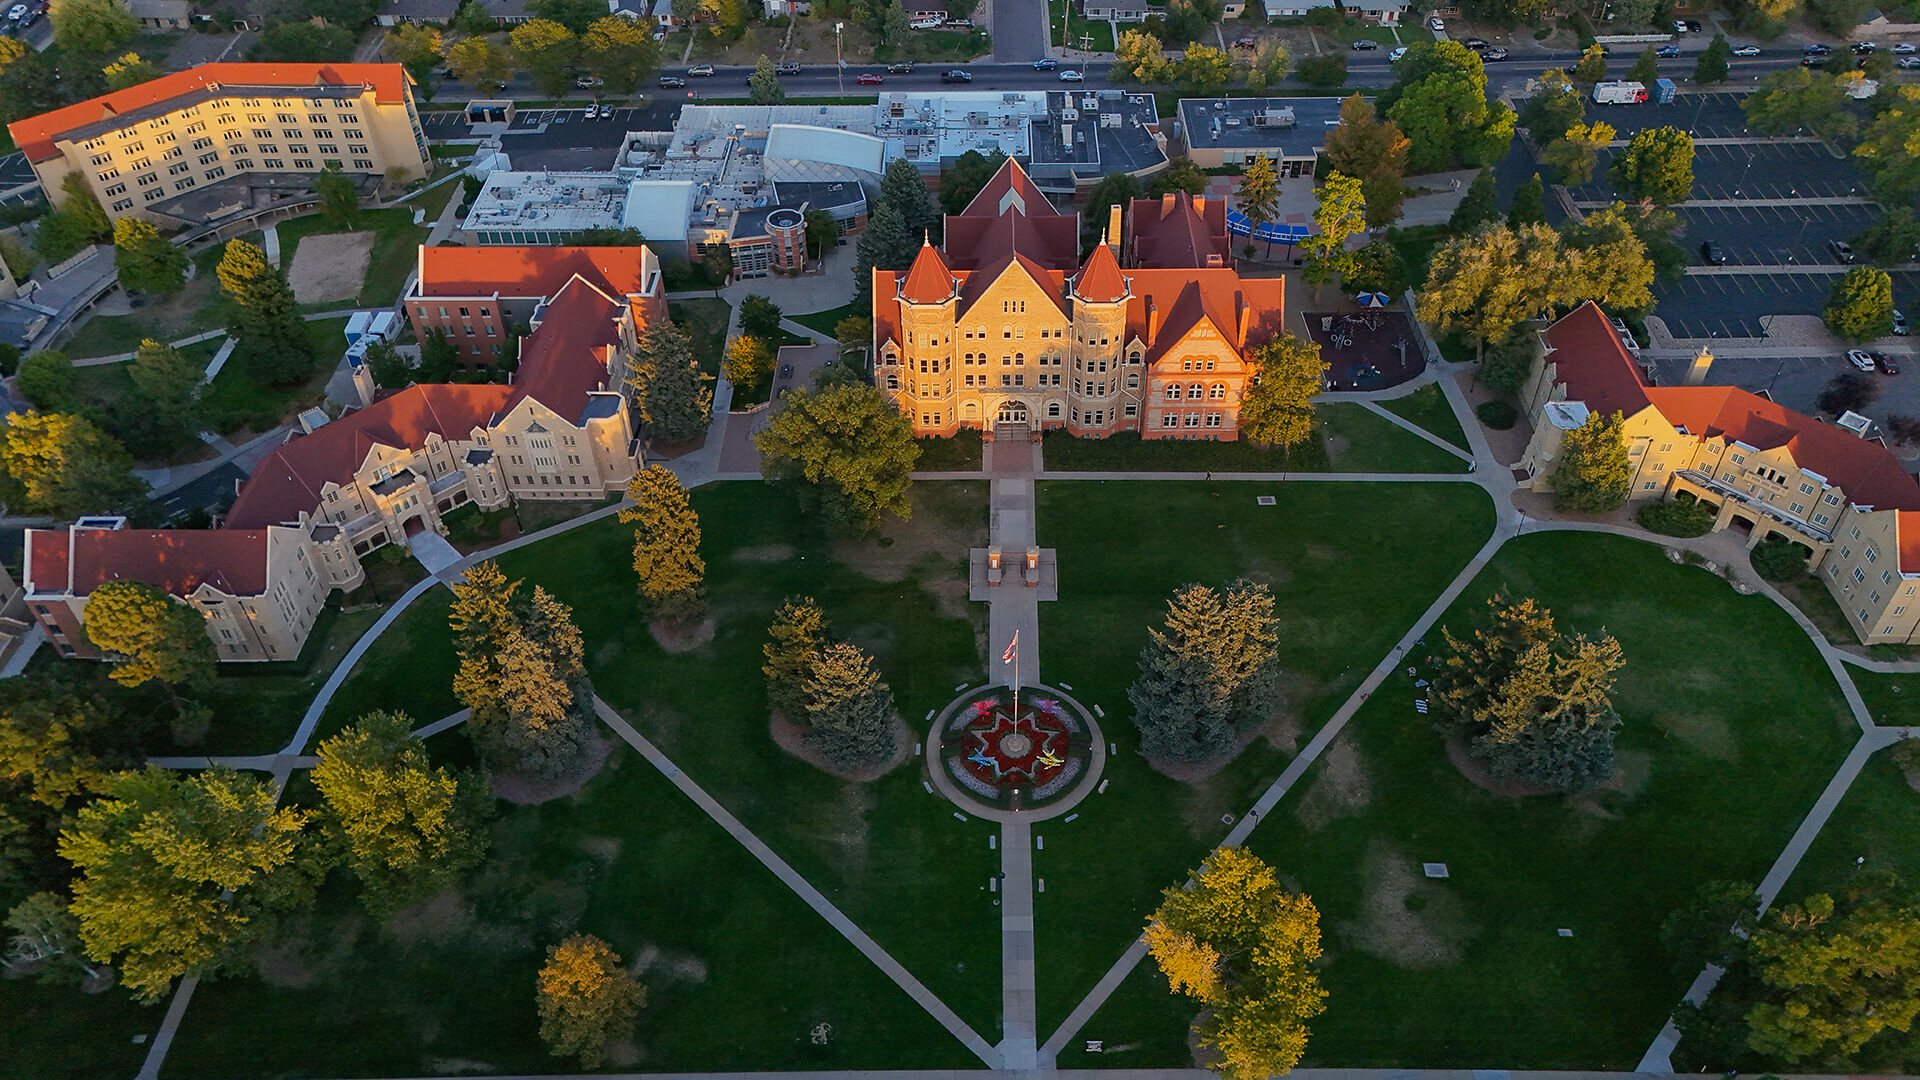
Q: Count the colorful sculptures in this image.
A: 4